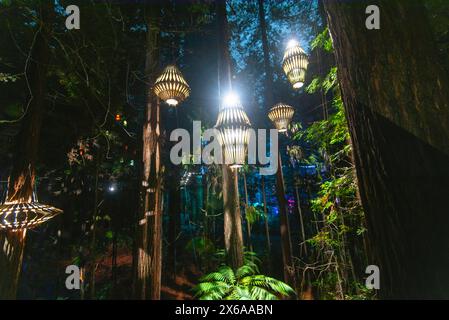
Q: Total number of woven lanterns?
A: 5